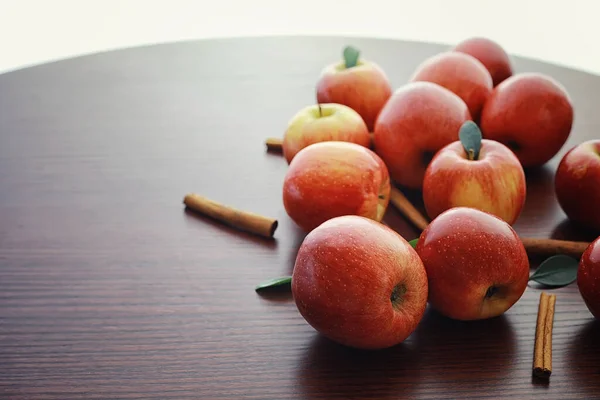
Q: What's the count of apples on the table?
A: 12